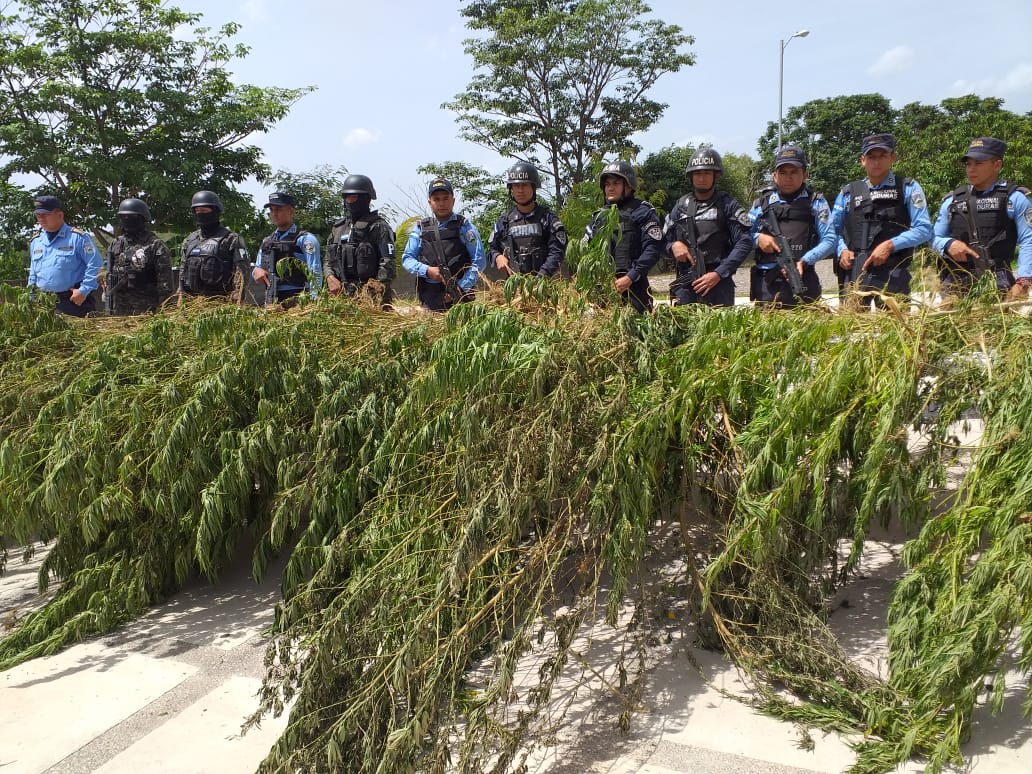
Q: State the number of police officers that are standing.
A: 12